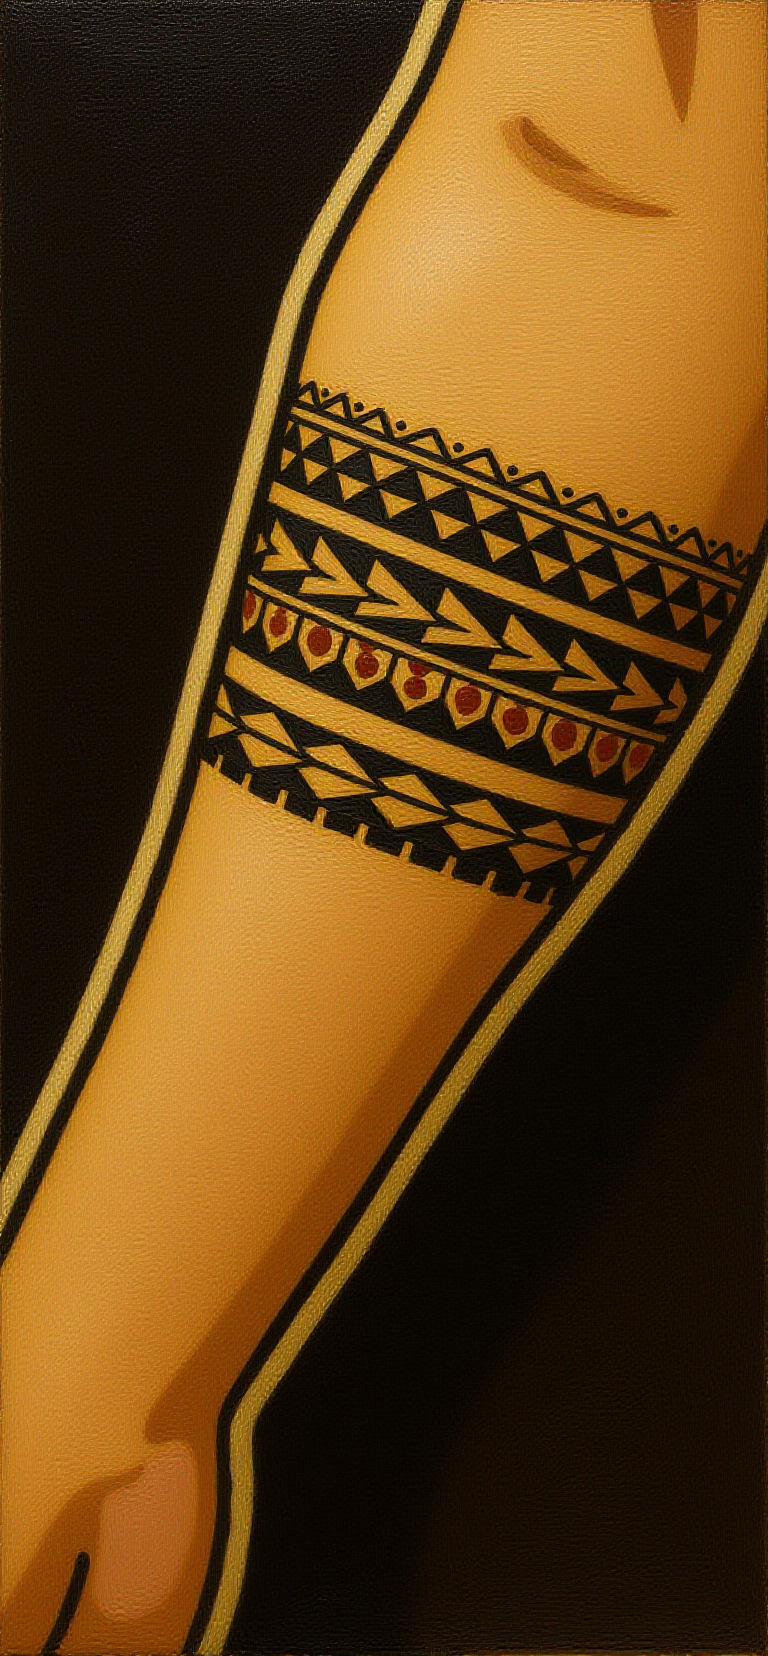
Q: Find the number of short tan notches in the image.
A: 10